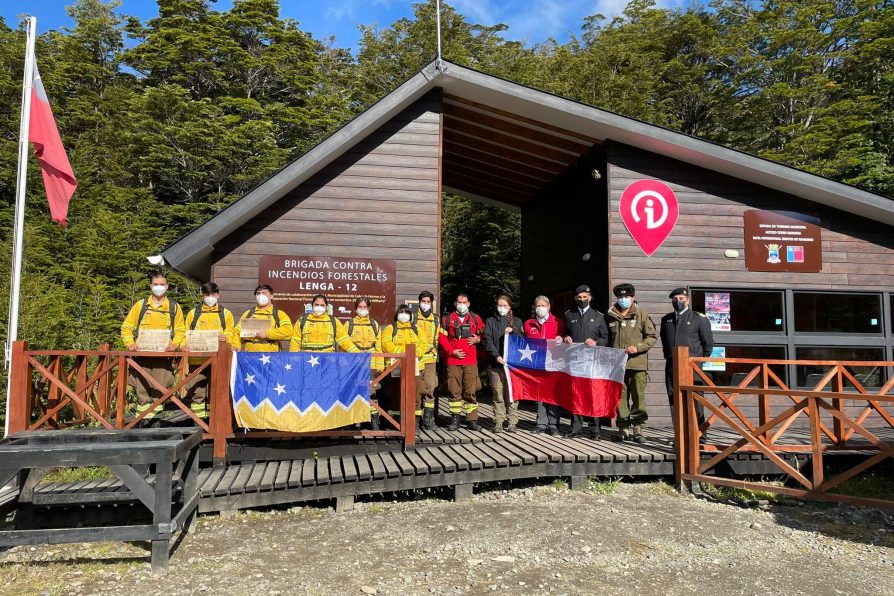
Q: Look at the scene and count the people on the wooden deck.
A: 13